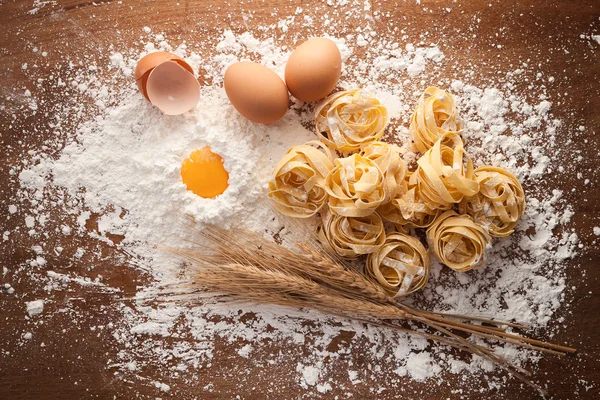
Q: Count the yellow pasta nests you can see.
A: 11